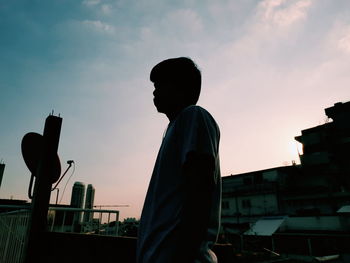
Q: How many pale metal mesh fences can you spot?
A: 1